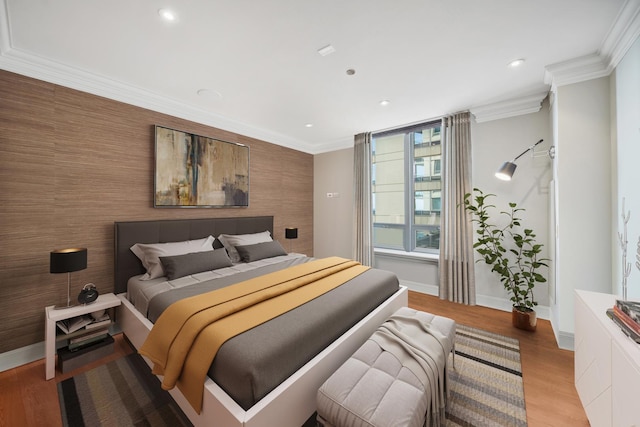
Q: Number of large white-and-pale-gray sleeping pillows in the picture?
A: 2